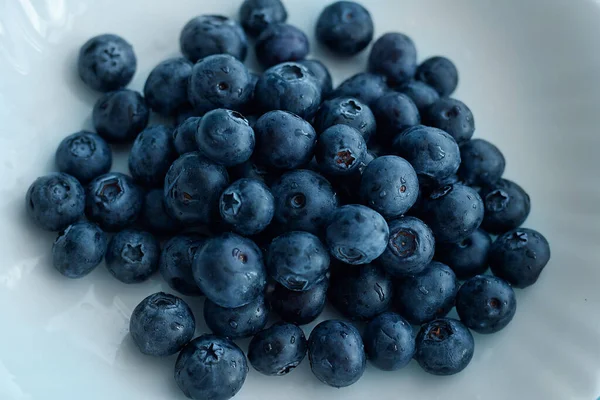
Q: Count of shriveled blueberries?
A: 0